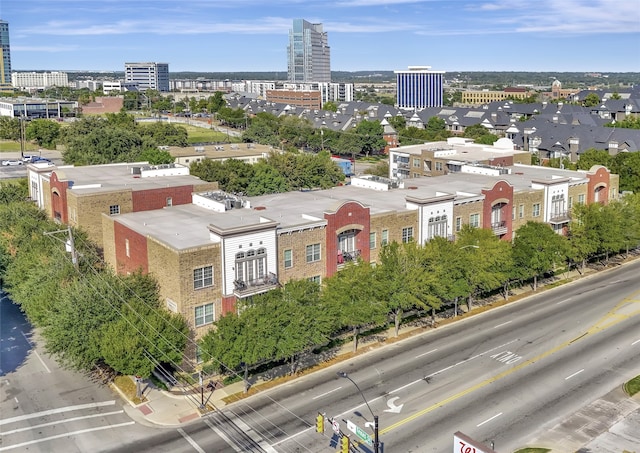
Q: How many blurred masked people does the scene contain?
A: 0